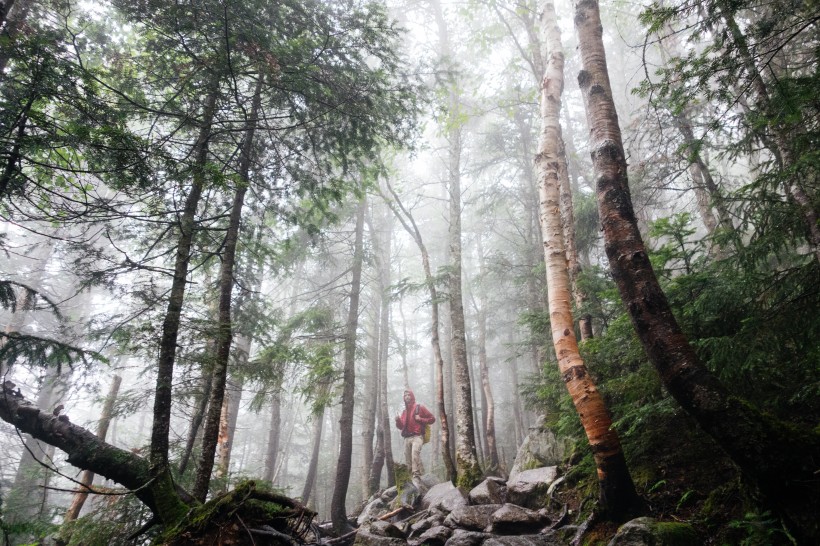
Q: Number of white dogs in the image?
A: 0